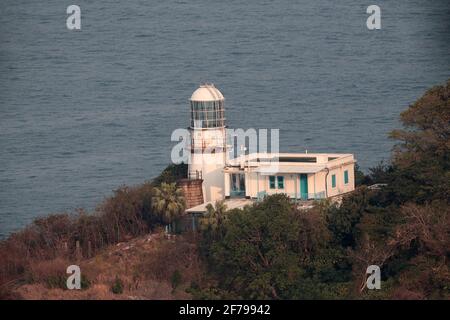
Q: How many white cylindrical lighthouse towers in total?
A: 1